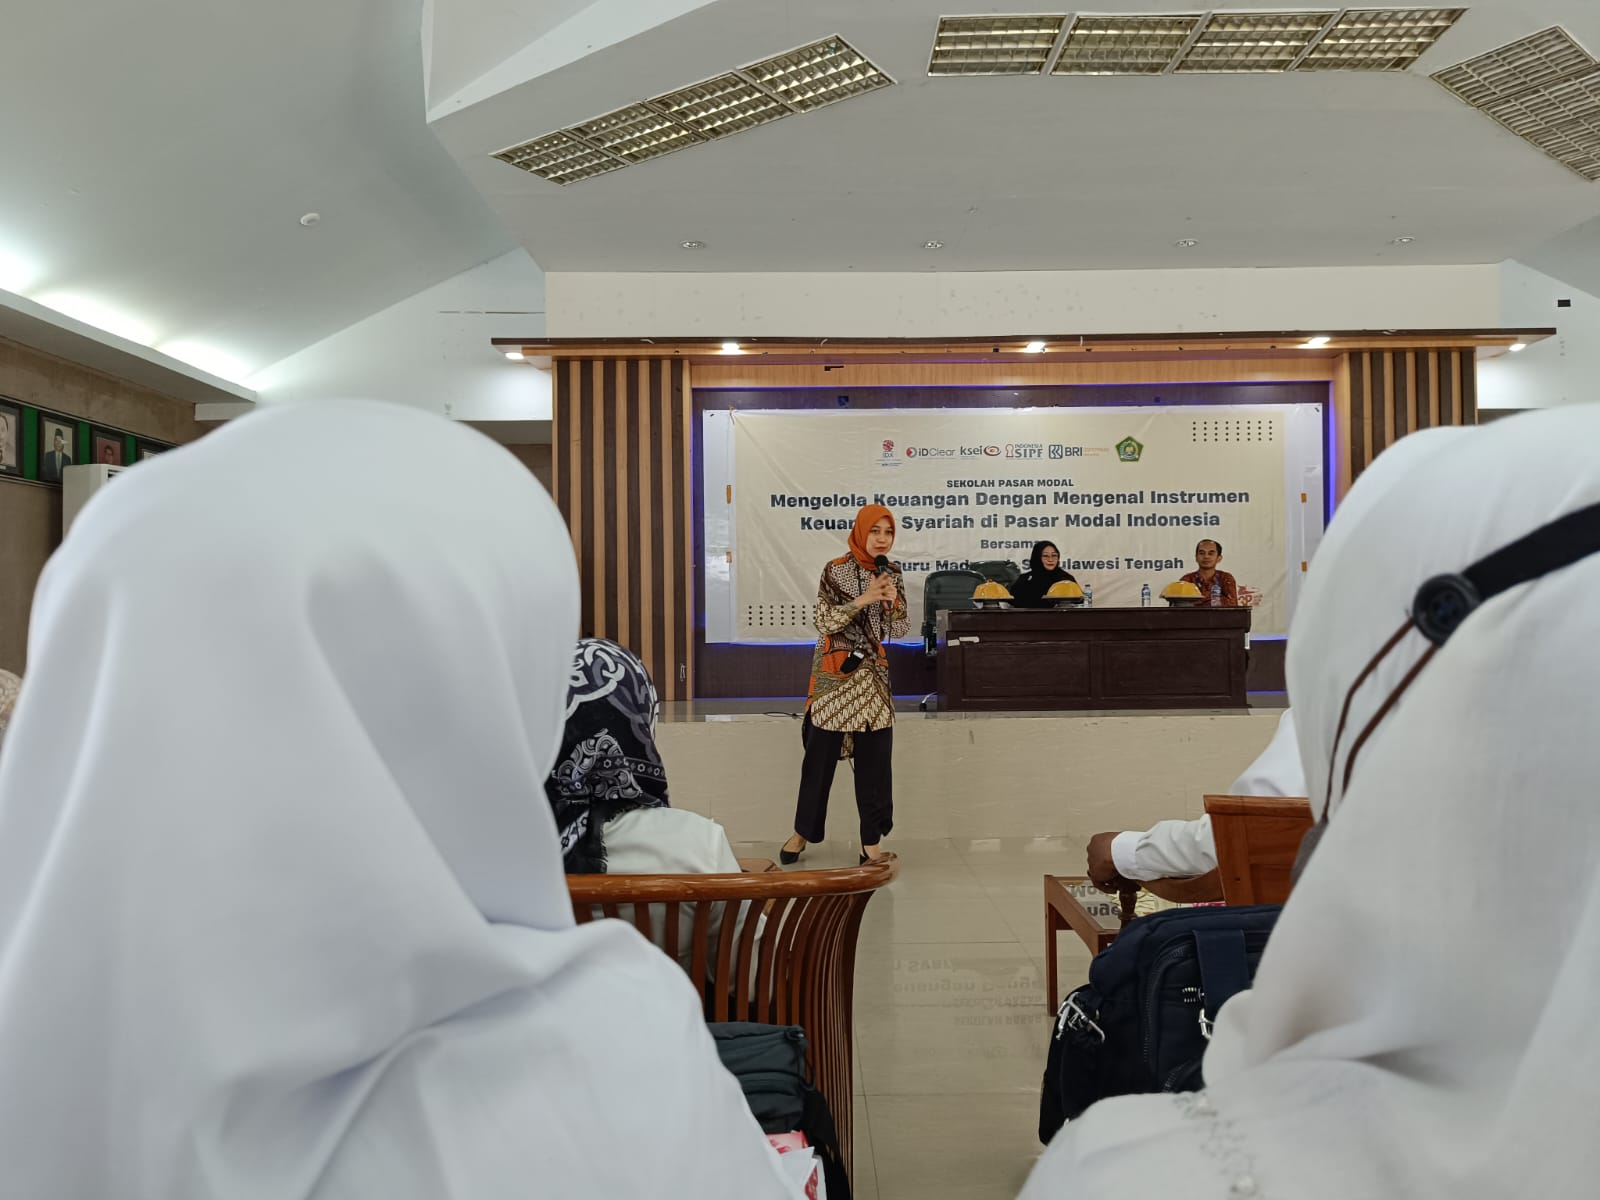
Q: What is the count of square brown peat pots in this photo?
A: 0